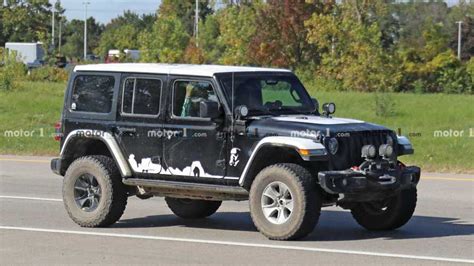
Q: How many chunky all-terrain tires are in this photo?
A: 4